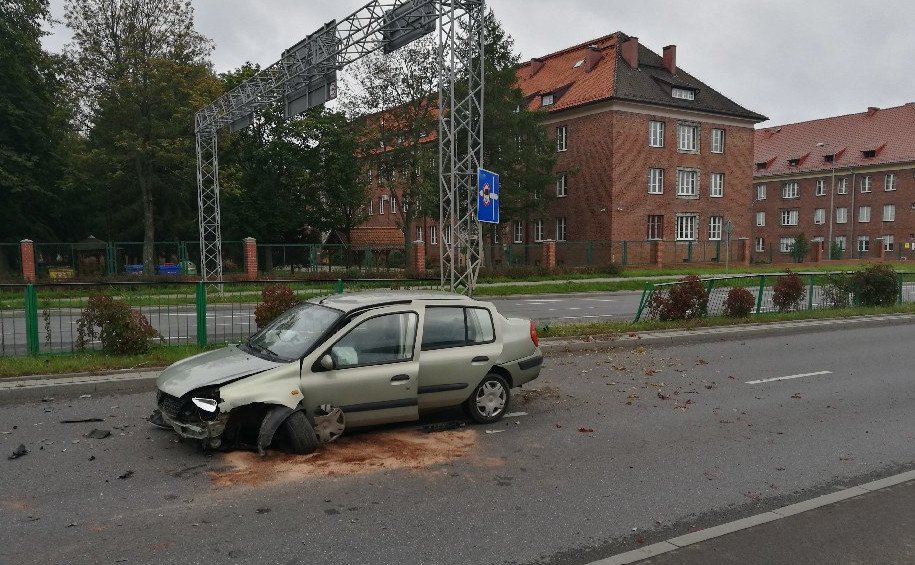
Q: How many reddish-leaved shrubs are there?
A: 5